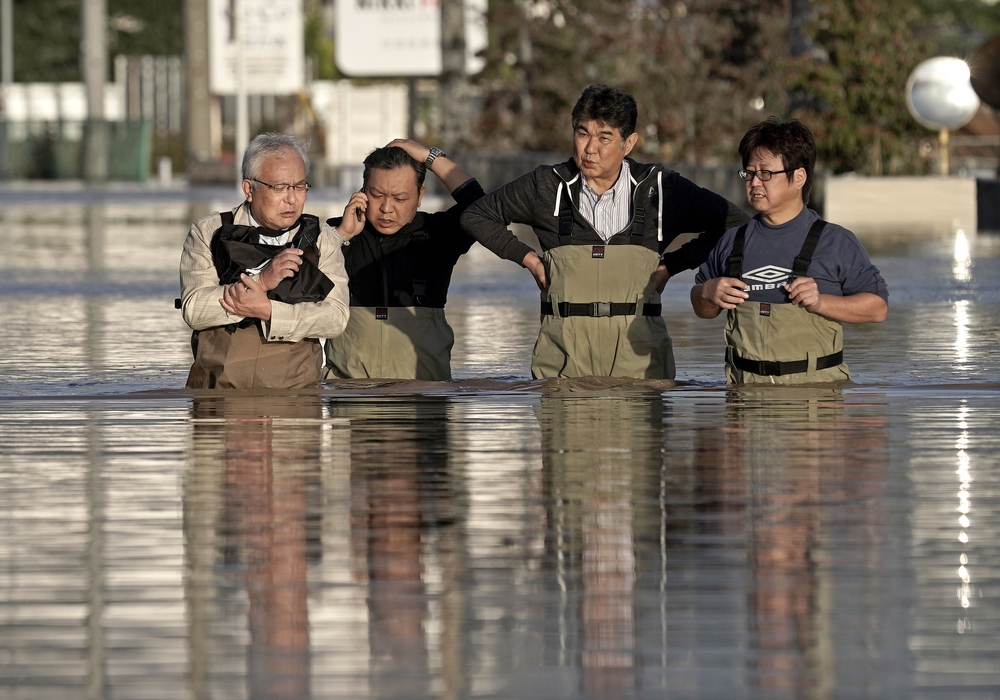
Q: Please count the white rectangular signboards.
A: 2